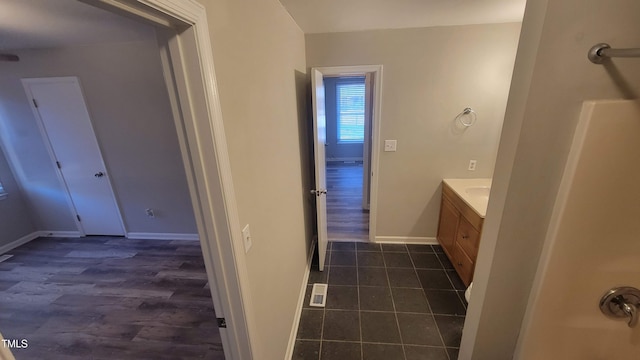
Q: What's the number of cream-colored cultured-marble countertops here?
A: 1